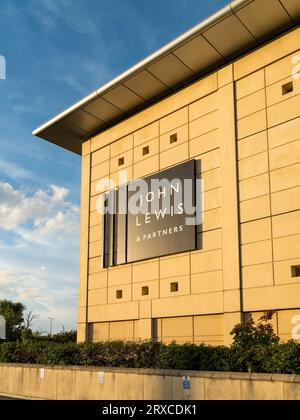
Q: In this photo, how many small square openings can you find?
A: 8